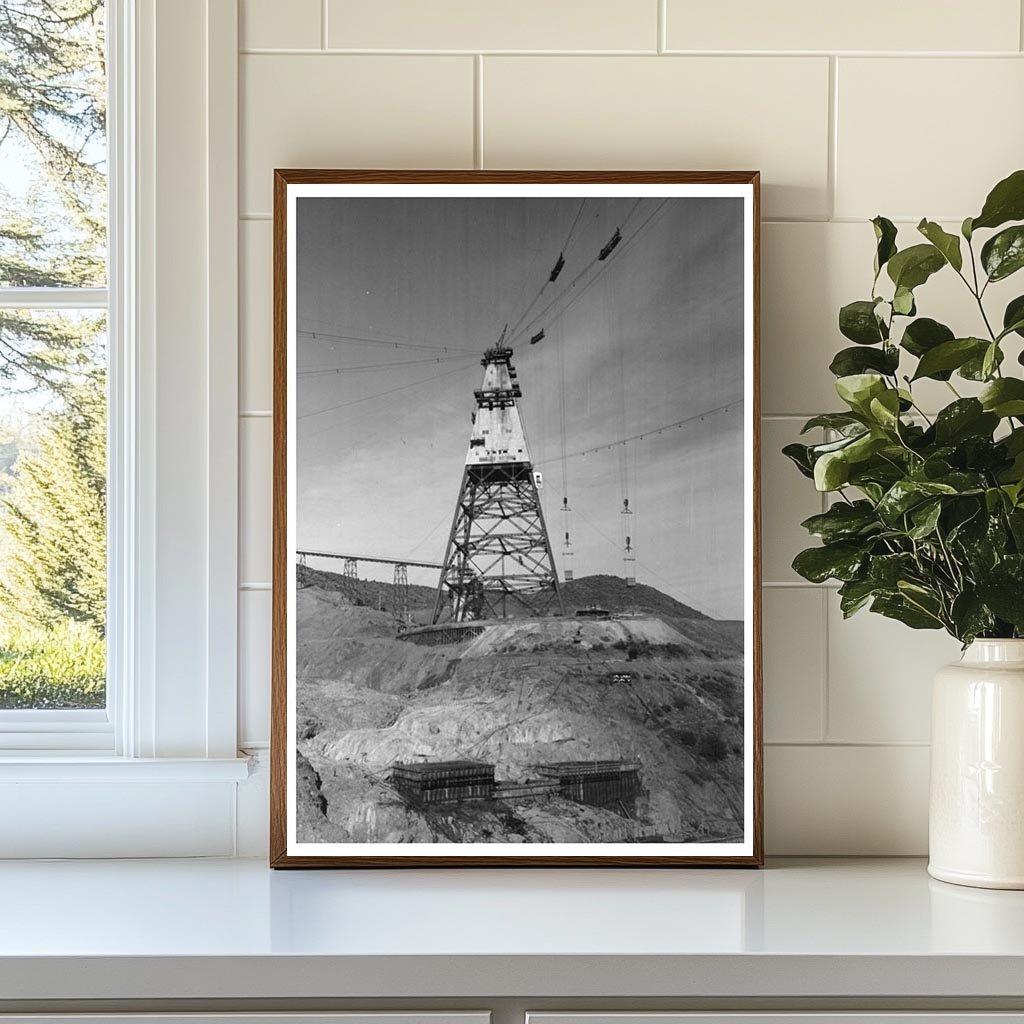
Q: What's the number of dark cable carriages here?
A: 3